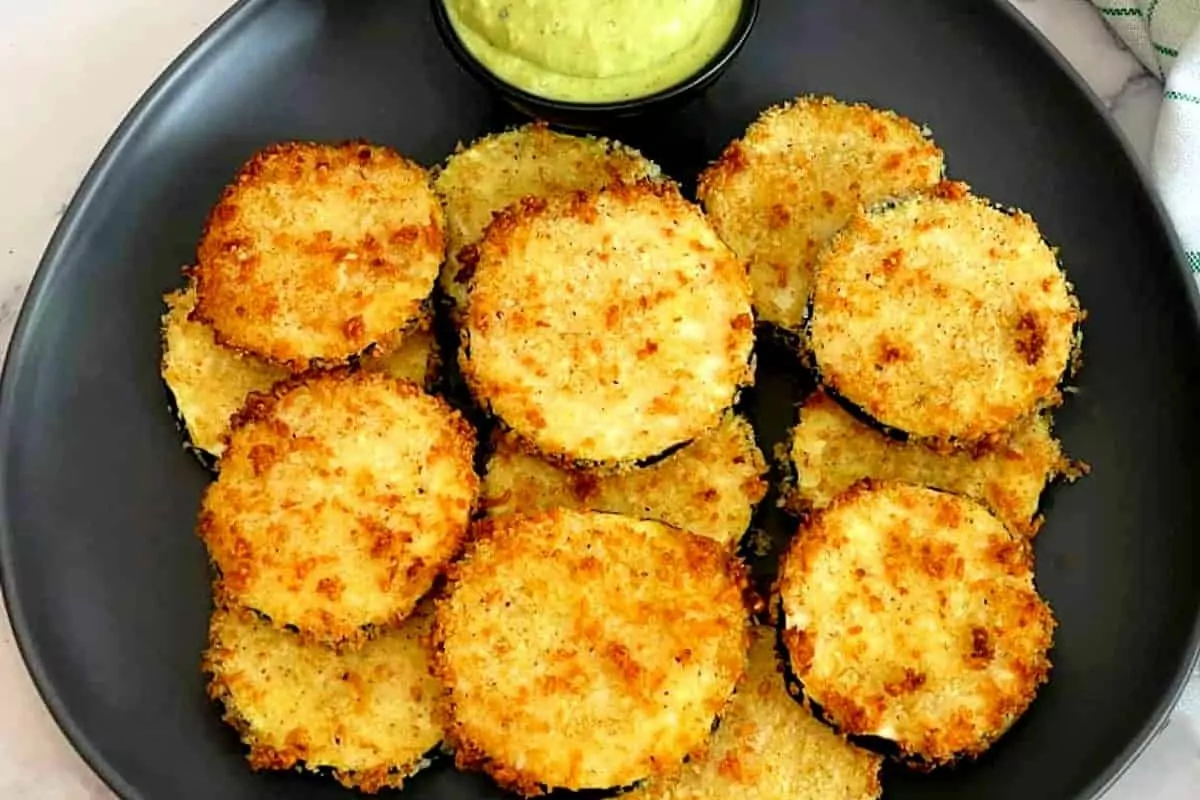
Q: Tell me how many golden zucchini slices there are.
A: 13